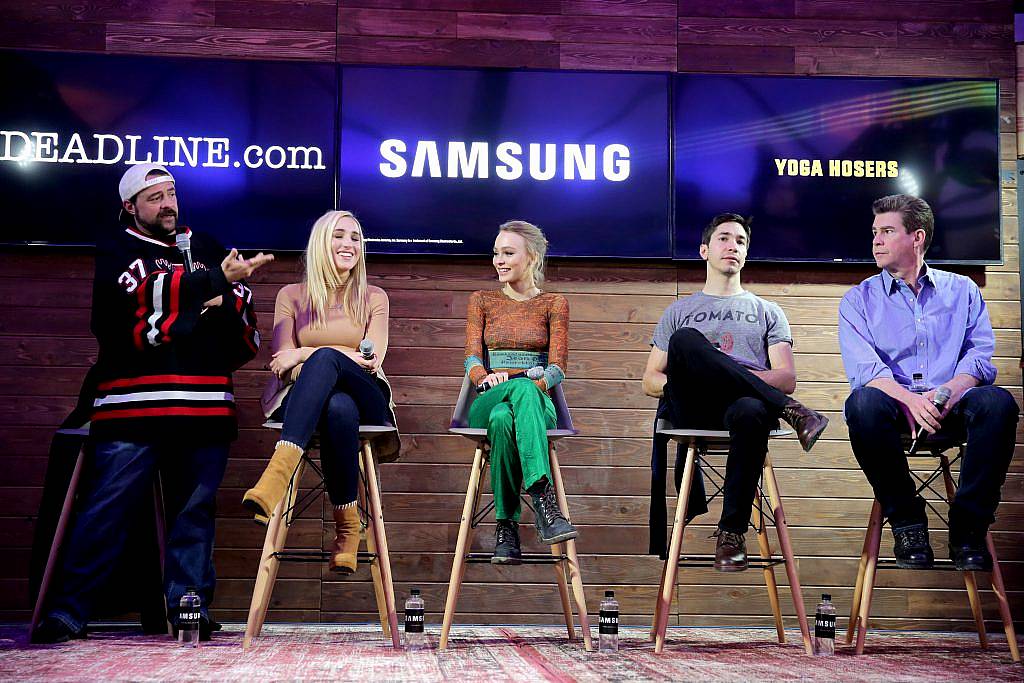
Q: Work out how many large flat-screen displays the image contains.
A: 3